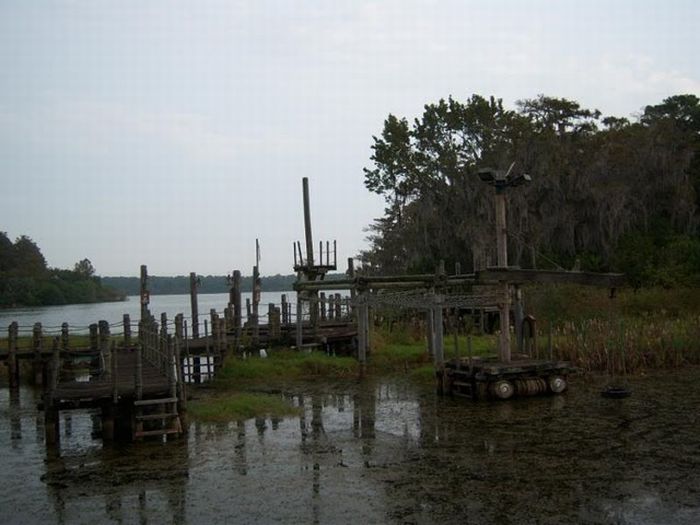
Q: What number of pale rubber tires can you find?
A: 2